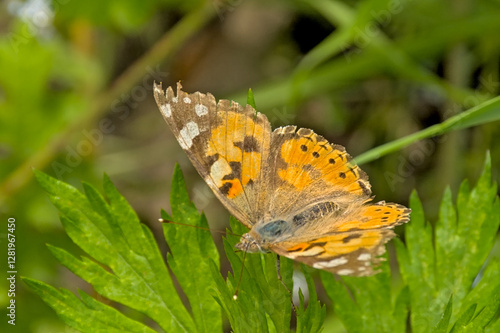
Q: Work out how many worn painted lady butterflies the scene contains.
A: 1